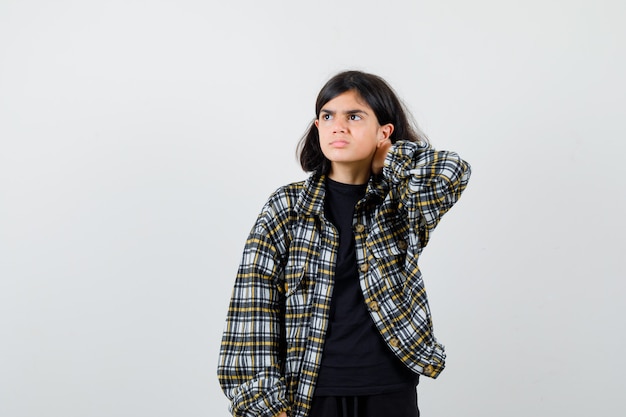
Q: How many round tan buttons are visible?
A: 6